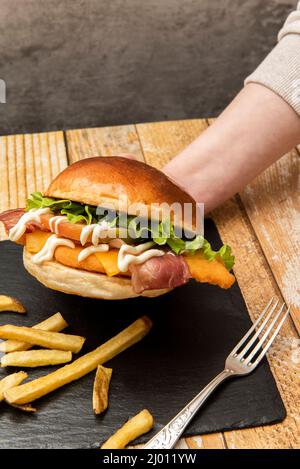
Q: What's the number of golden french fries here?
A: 8